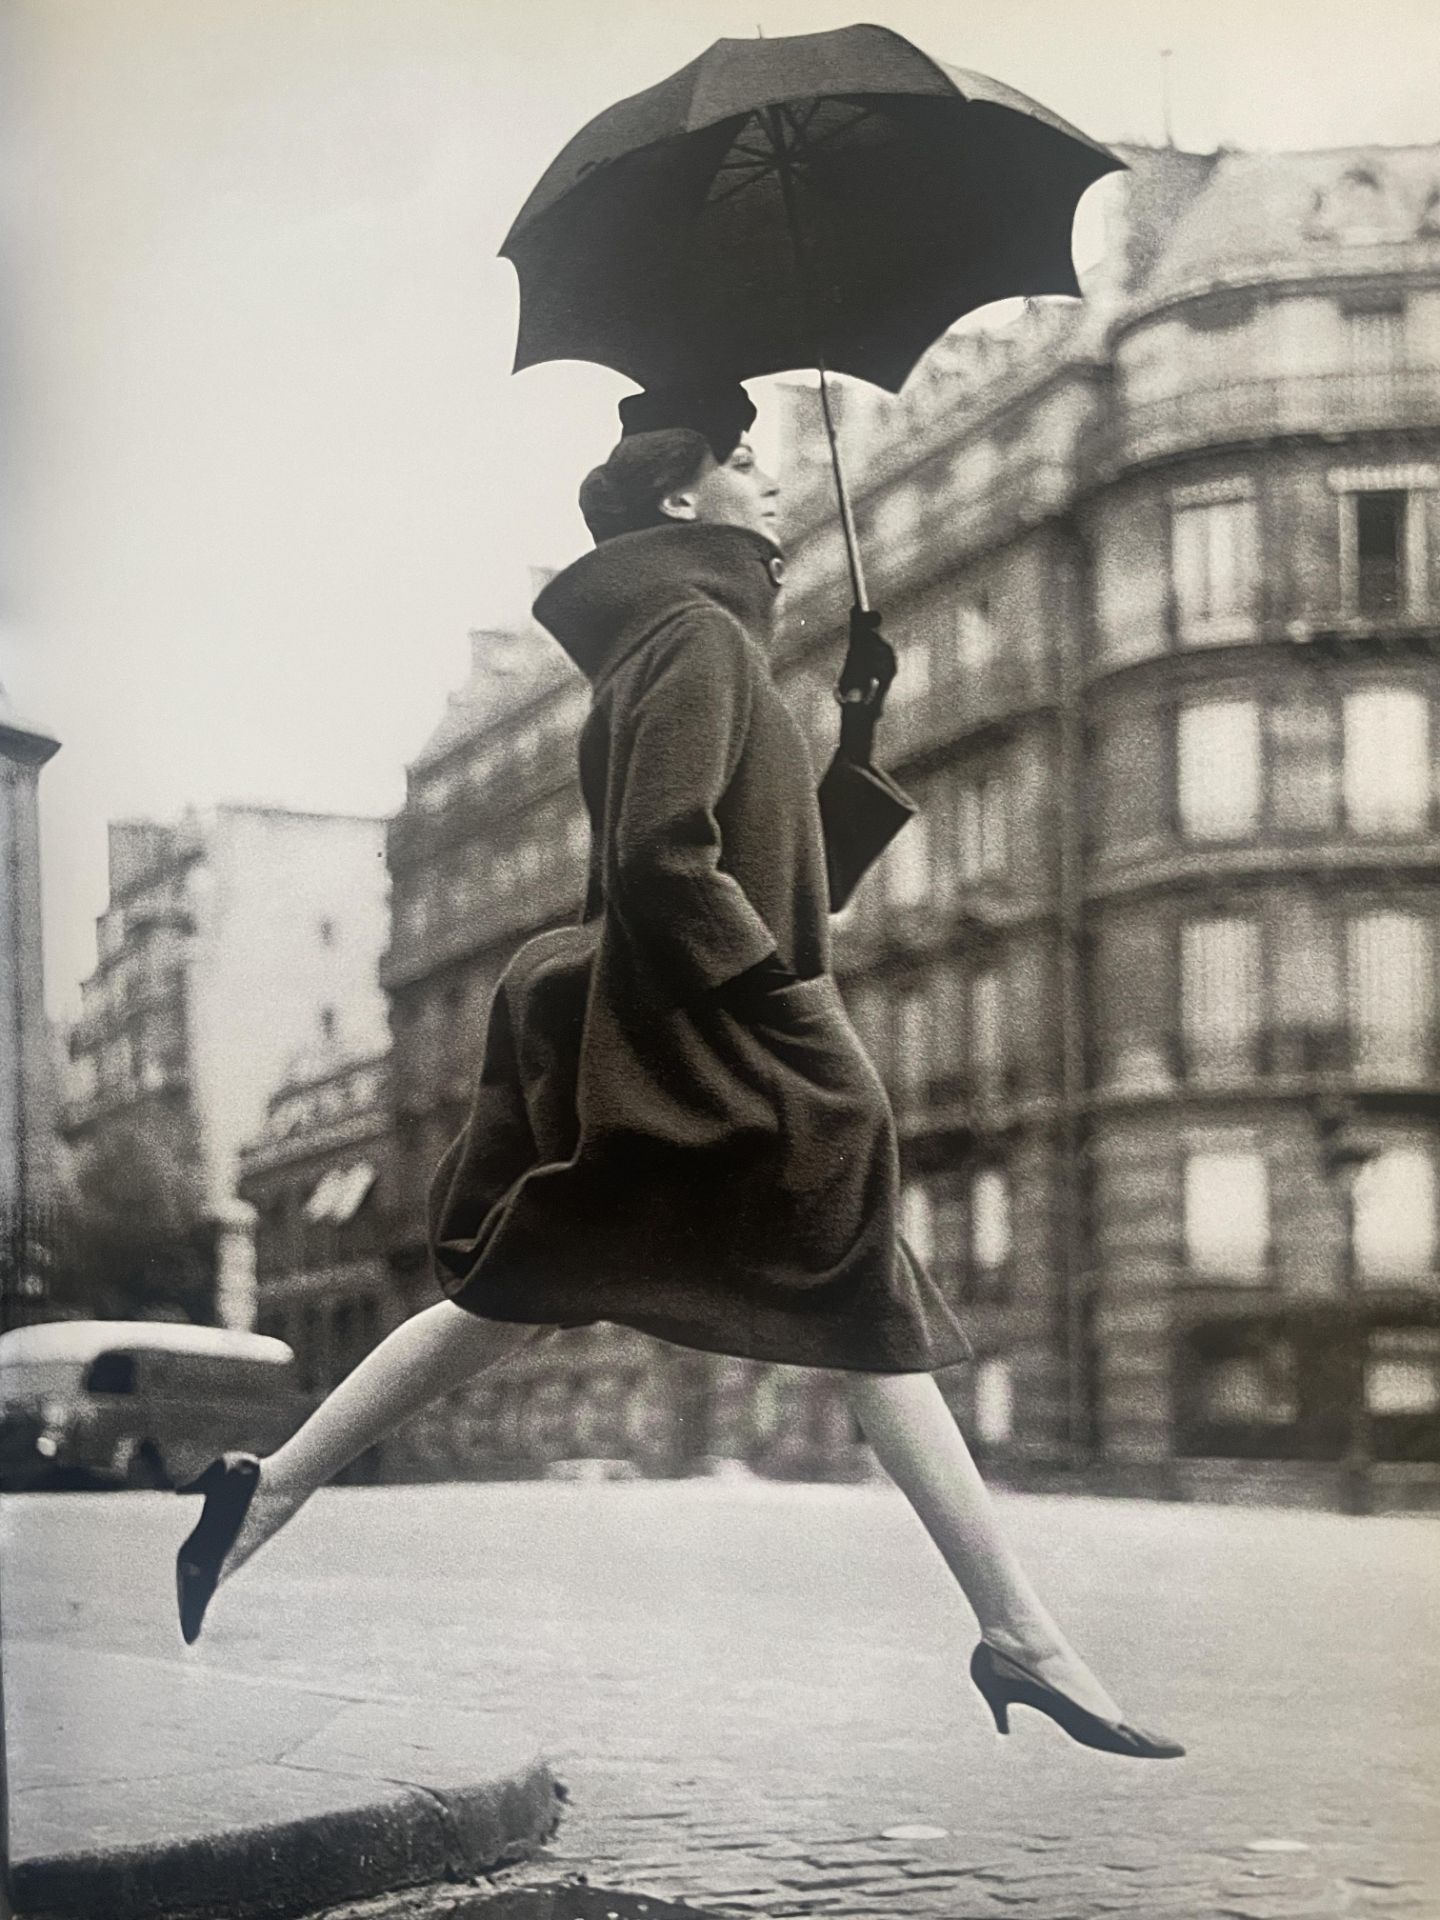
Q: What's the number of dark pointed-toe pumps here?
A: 2